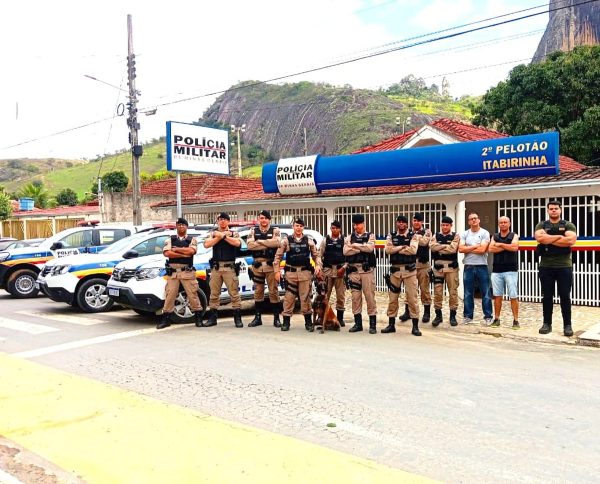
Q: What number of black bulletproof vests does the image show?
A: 11